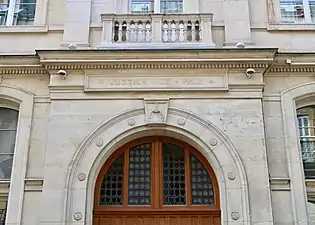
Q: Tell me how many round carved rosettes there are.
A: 8